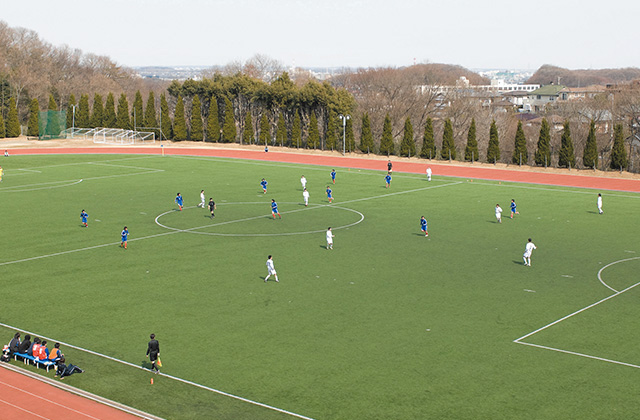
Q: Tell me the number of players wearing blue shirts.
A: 10